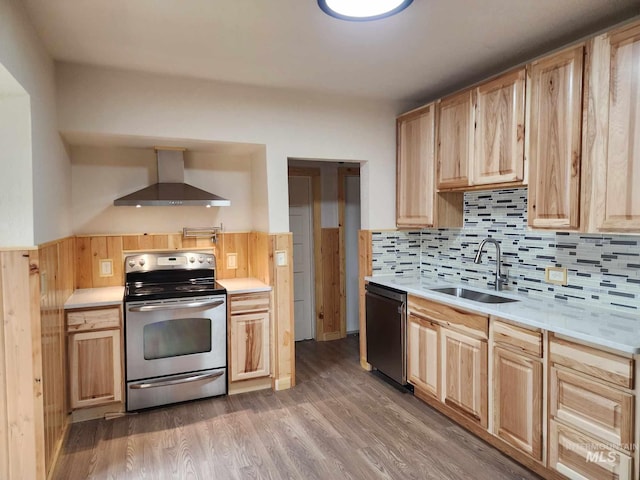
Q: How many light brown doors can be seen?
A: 10